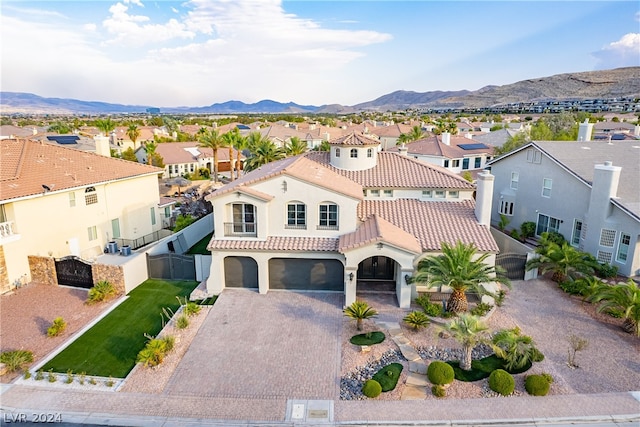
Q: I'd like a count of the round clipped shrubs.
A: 4